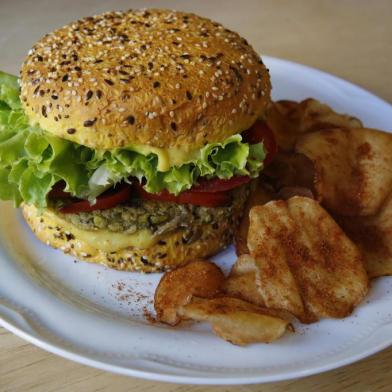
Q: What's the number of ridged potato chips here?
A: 0